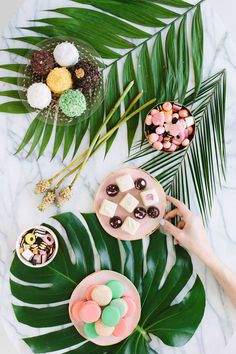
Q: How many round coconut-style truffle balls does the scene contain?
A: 6